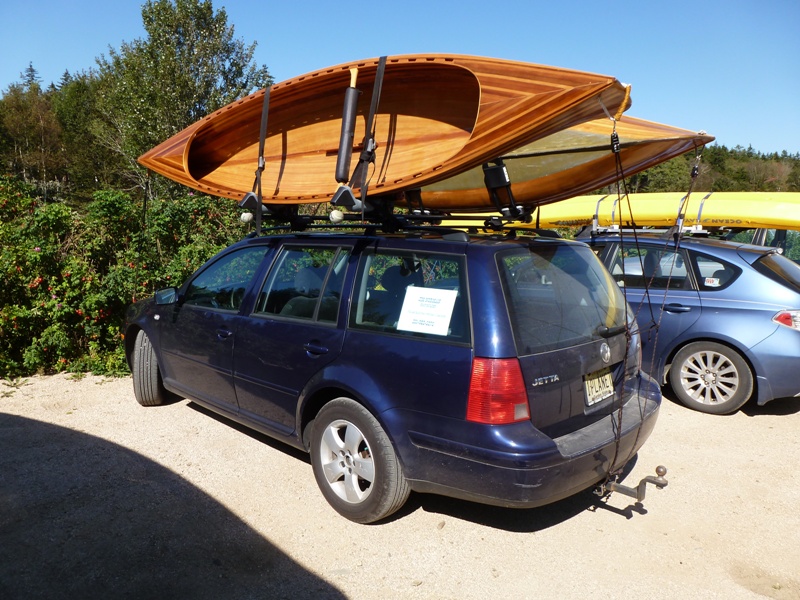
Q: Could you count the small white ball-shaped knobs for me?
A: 2